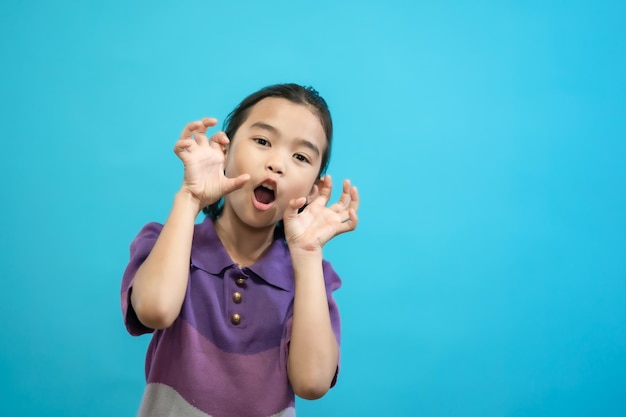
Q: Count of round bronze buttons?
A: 3